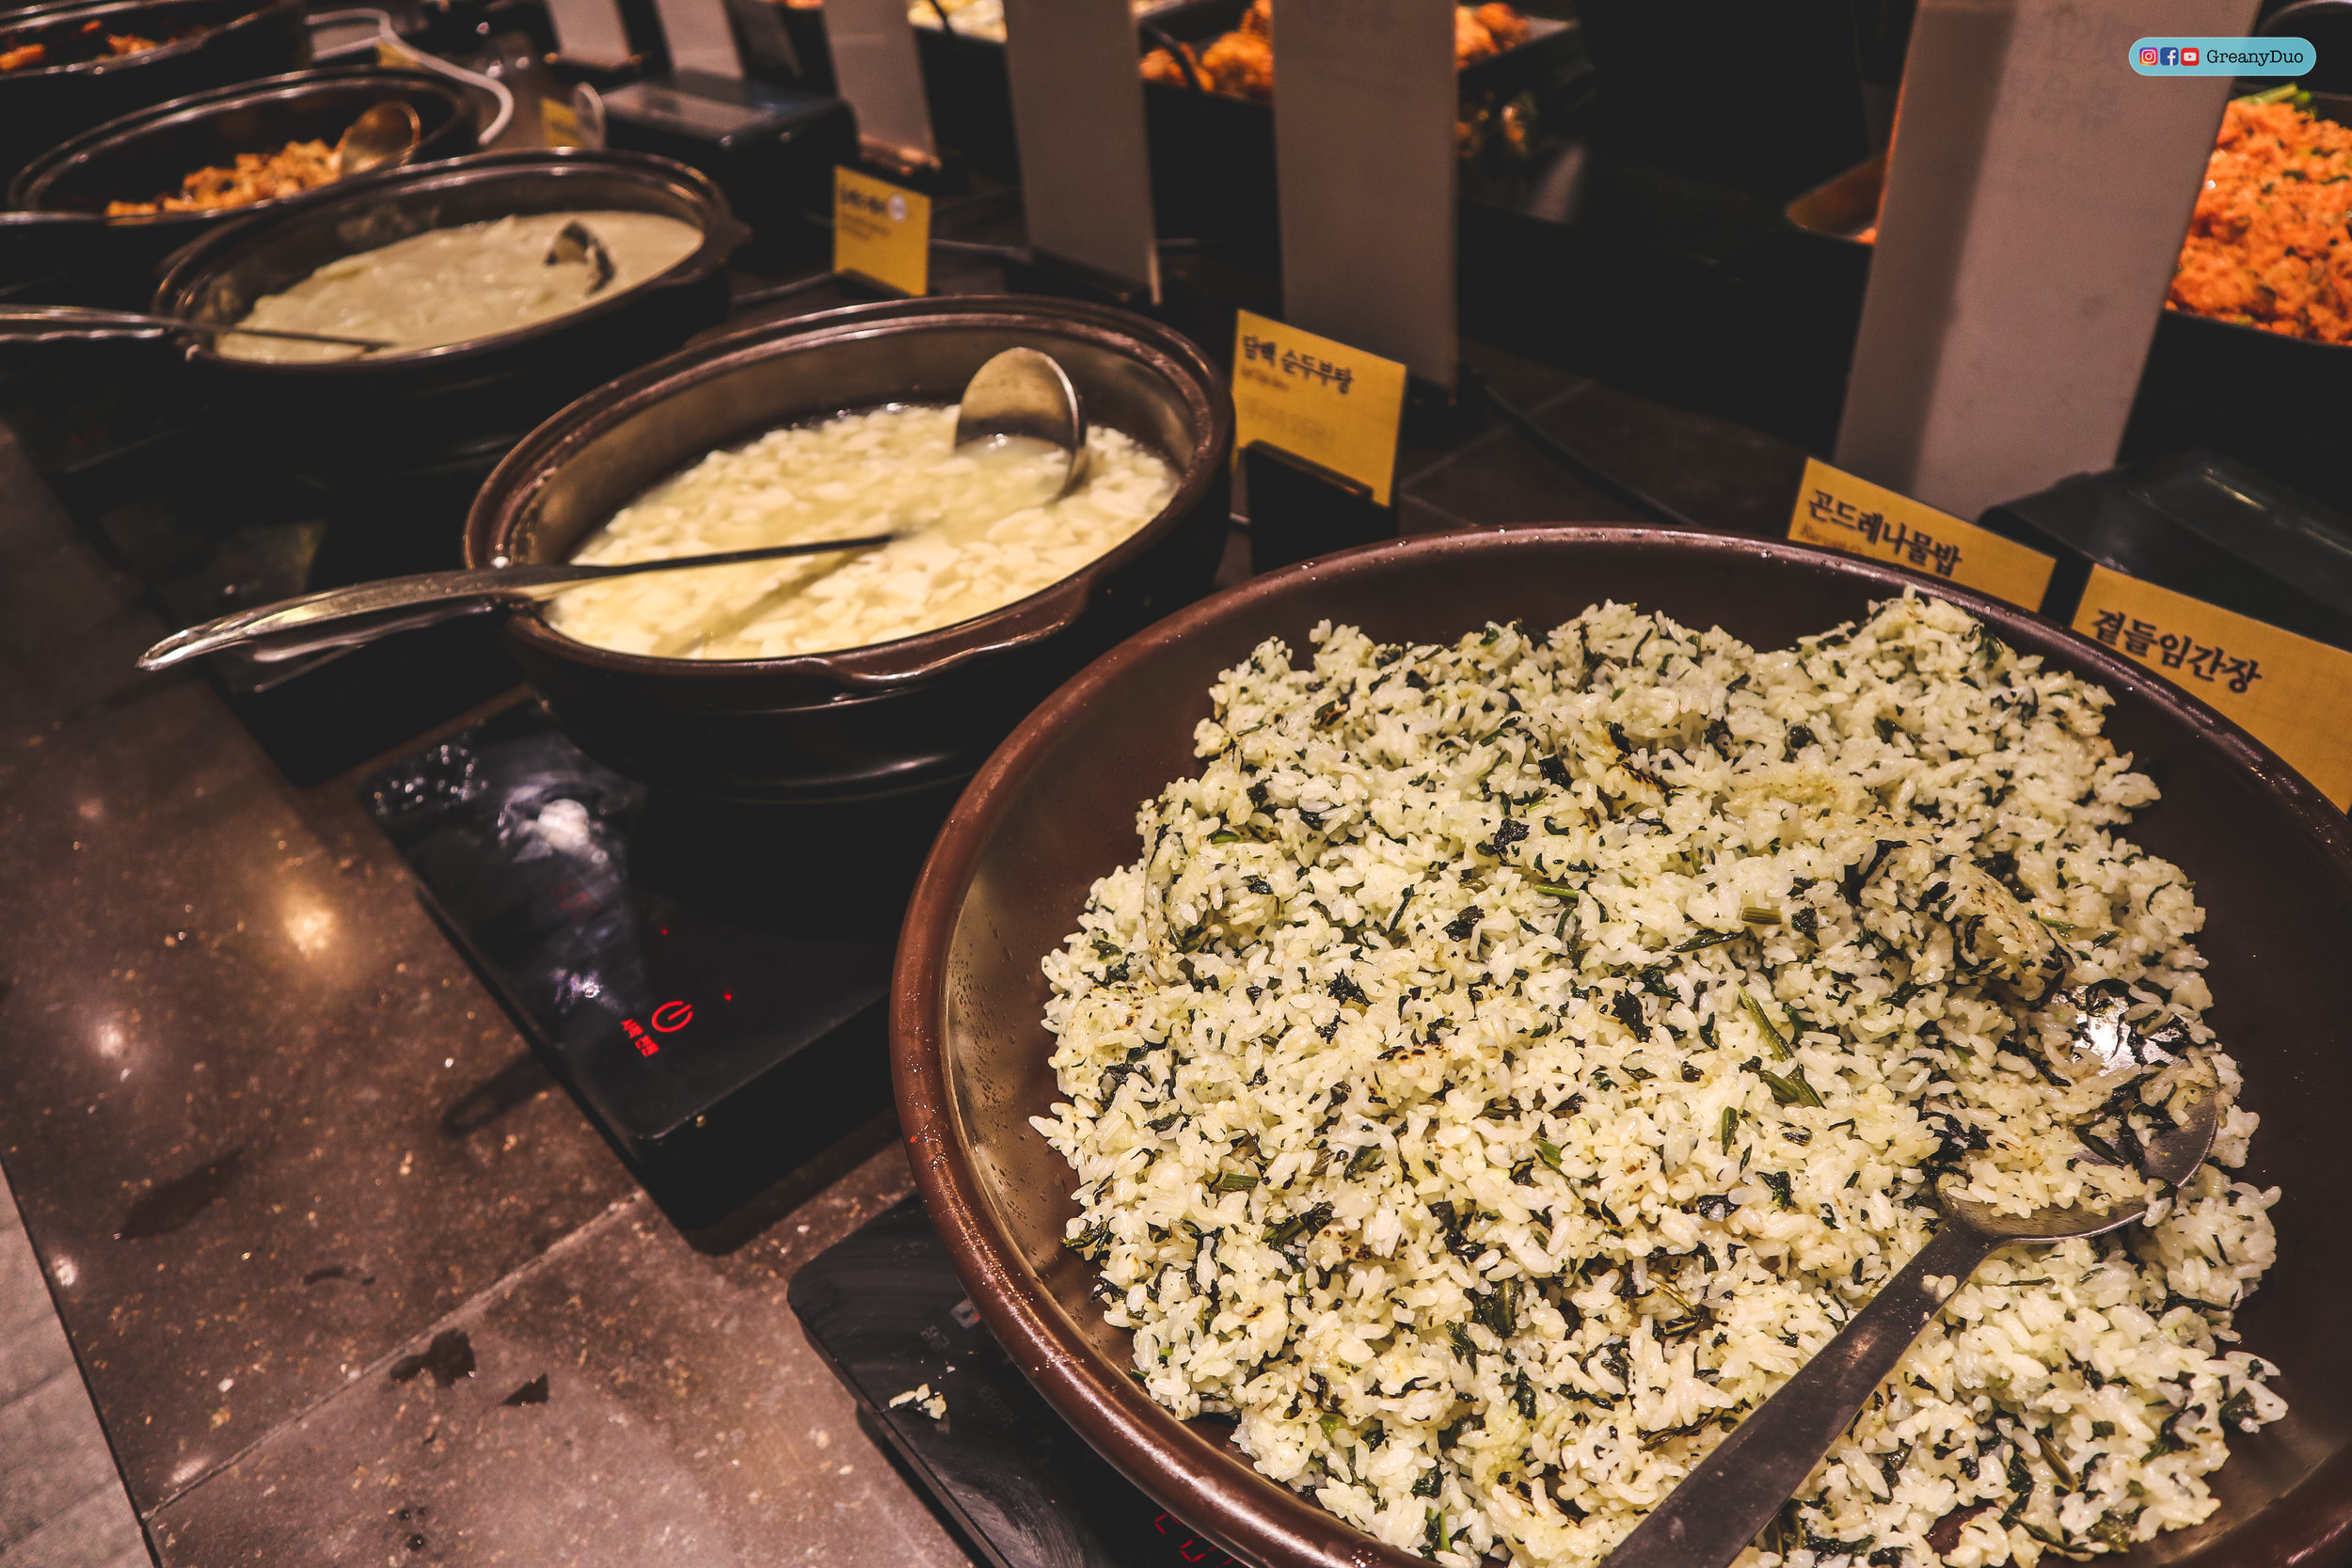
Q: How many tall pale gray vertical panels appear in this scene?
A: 6